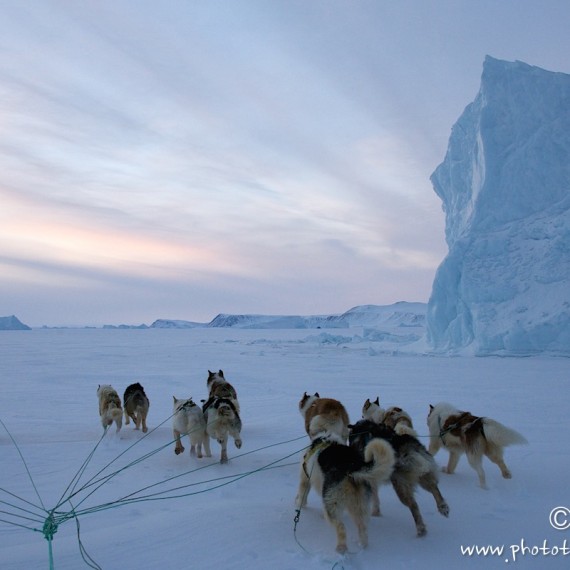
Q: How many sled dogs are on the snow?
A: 10